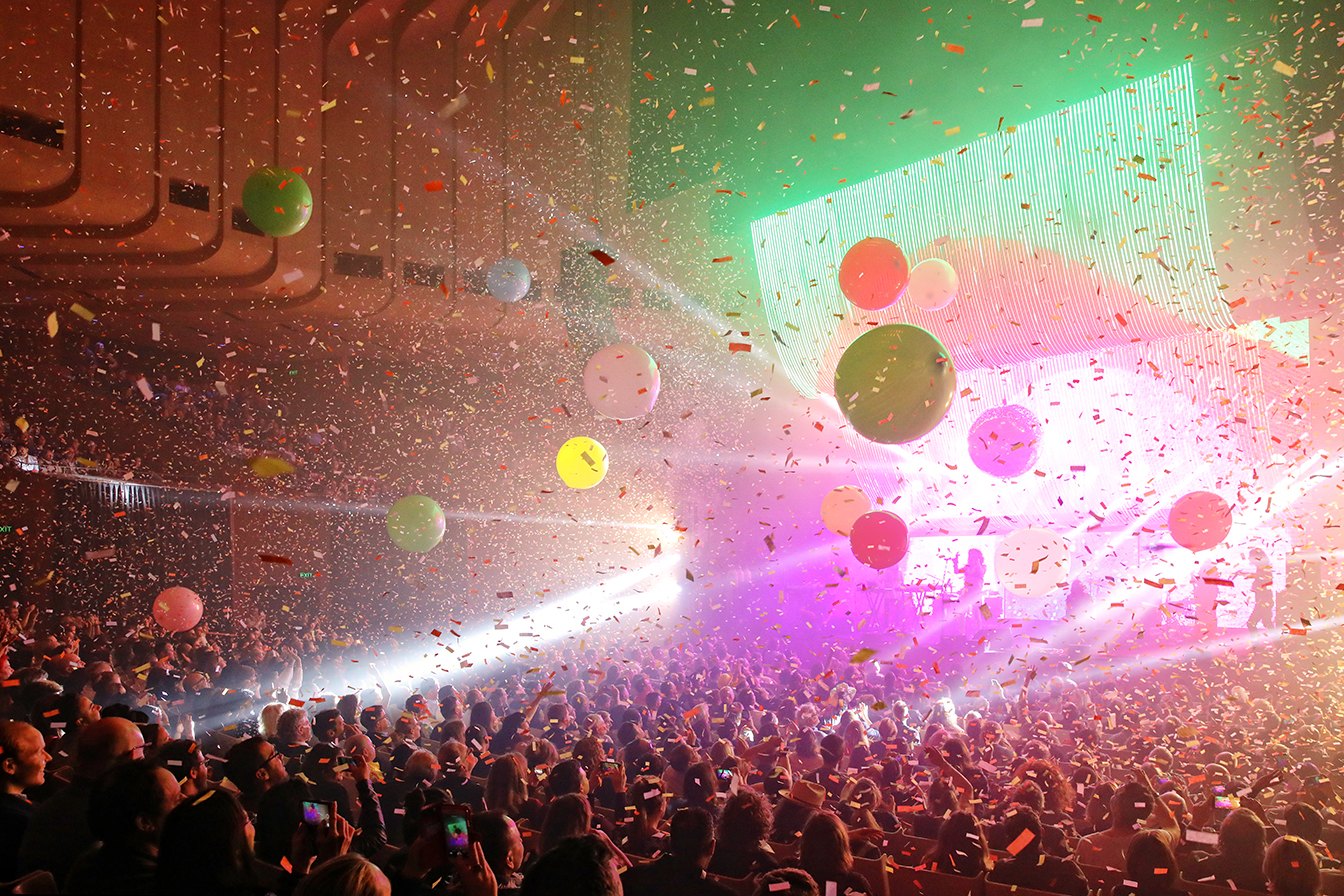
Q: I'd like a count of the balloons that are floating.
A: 14